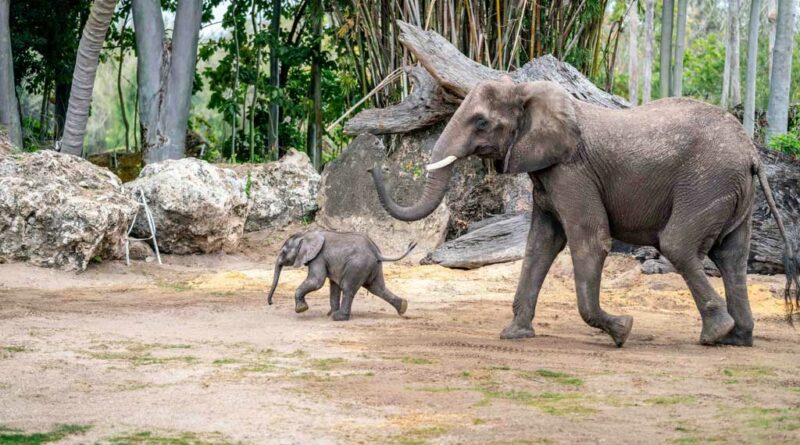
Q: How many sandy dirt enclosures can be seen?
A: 1